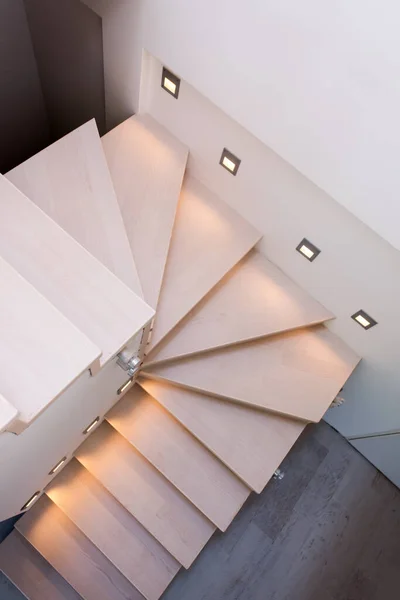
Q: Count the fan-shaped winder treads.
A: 6